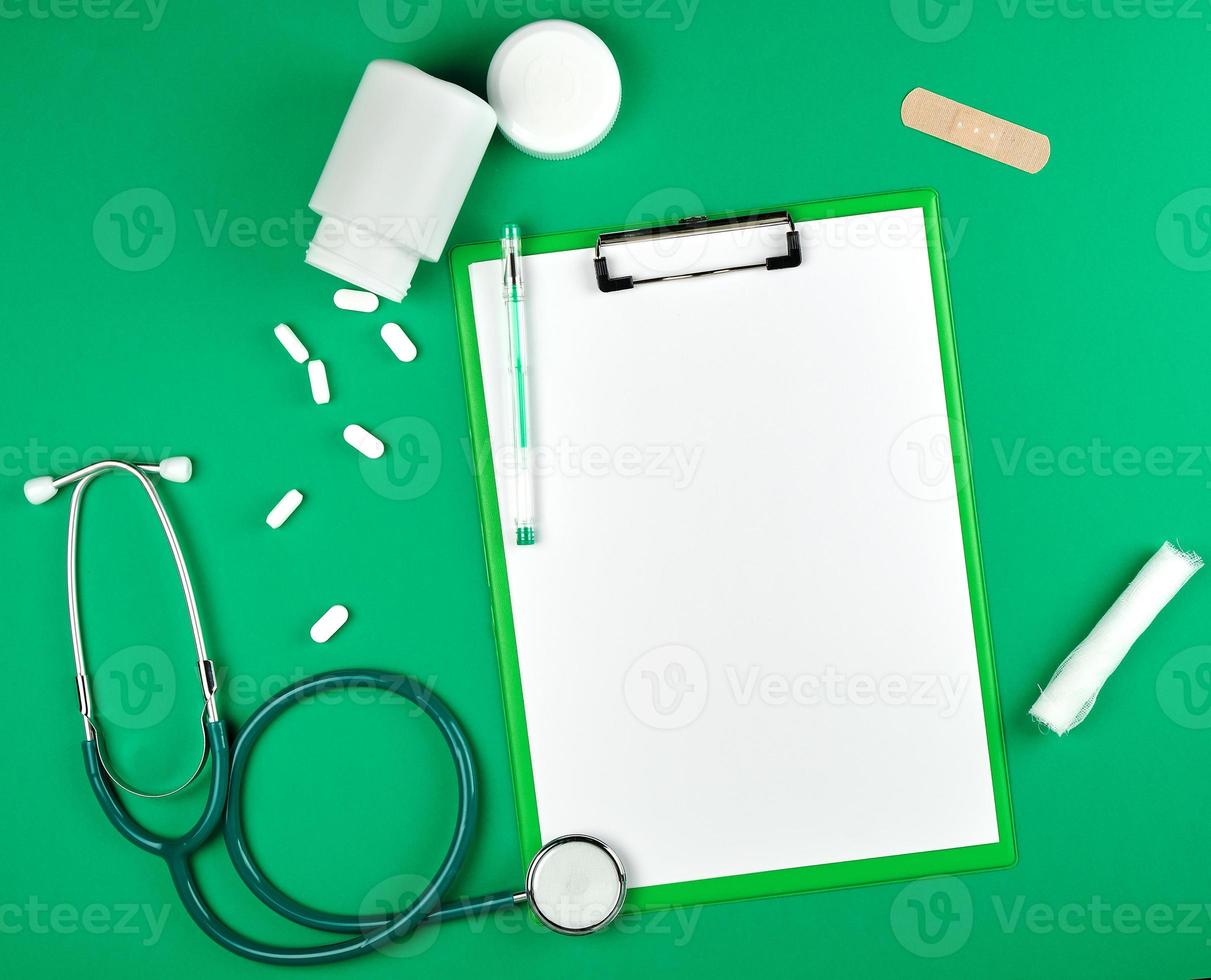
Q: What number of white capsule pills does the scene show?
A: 7